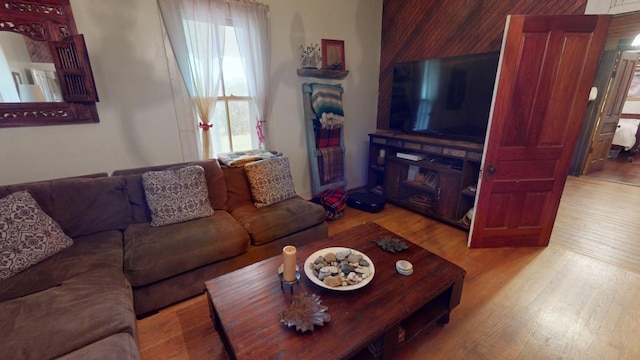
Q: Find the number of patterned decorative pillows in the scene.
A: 3